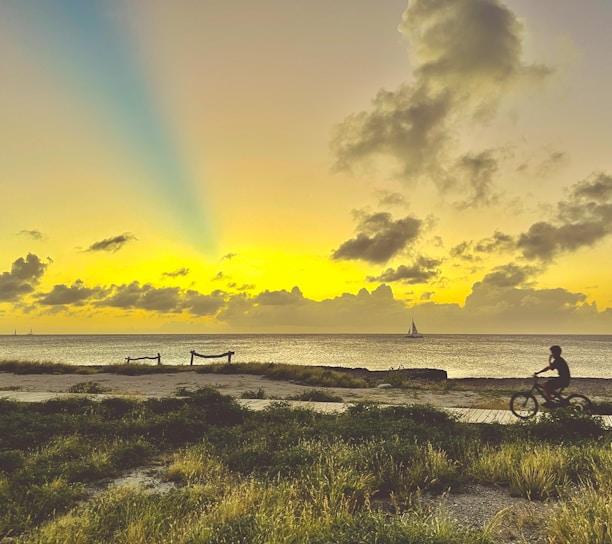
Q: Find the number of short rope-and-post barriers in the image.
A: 2